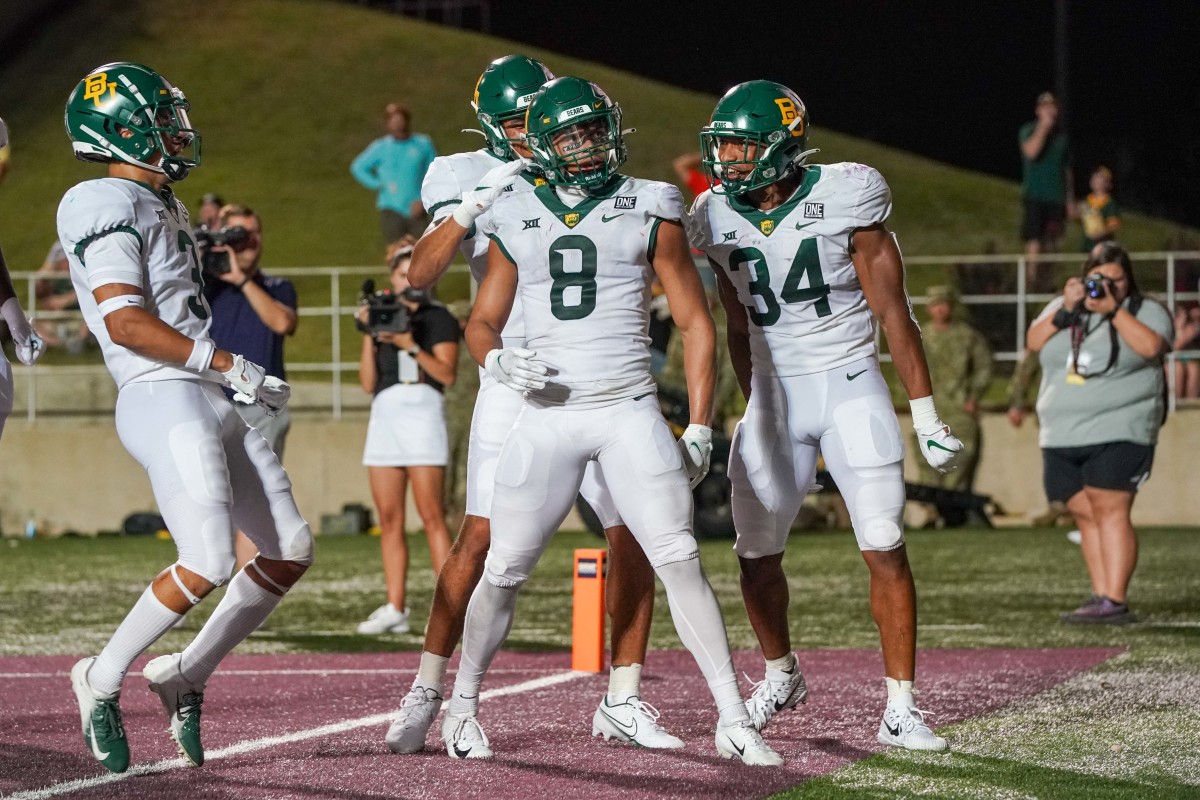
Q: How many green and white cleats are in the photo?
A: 2